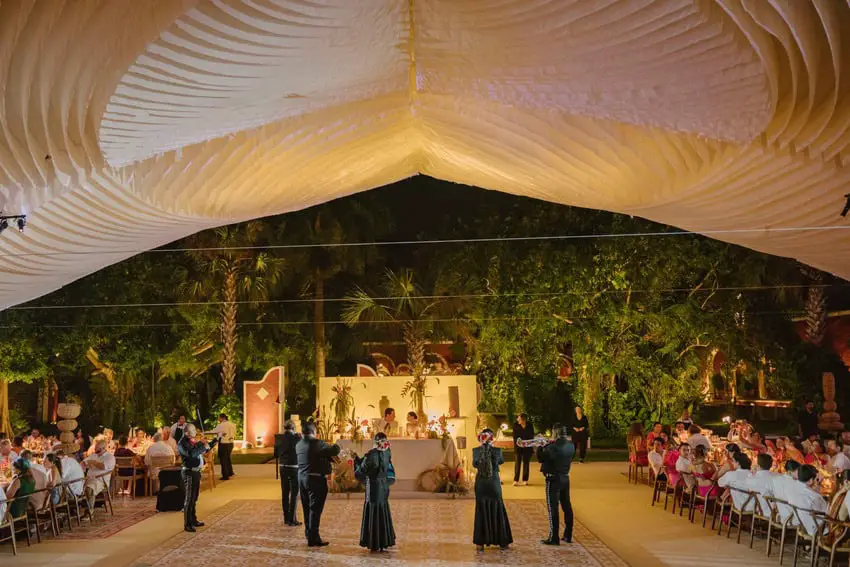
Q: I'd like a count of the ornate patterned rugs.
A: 2